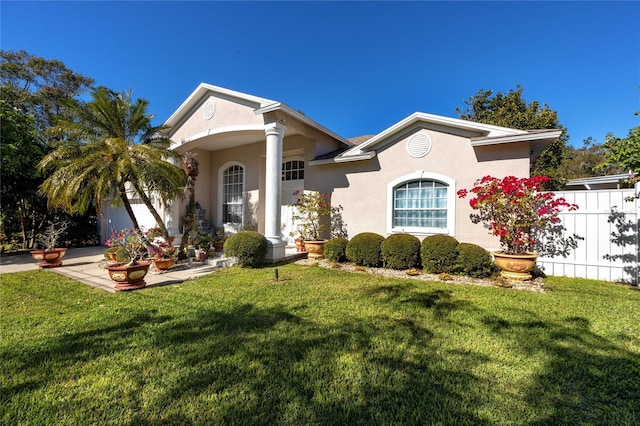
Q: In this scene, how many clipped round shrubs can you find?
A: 6